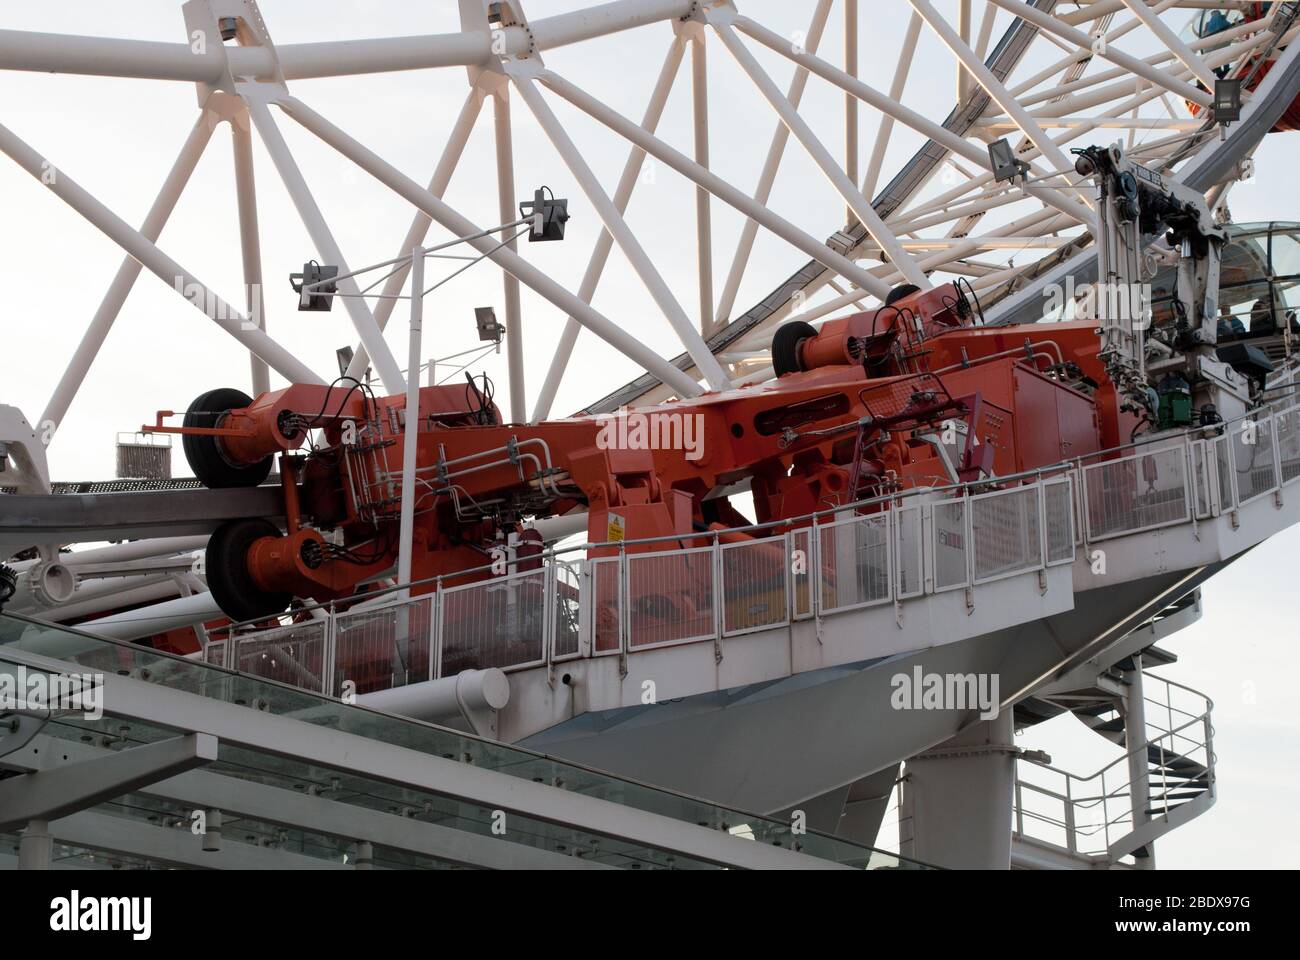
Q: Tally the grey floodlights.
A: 6